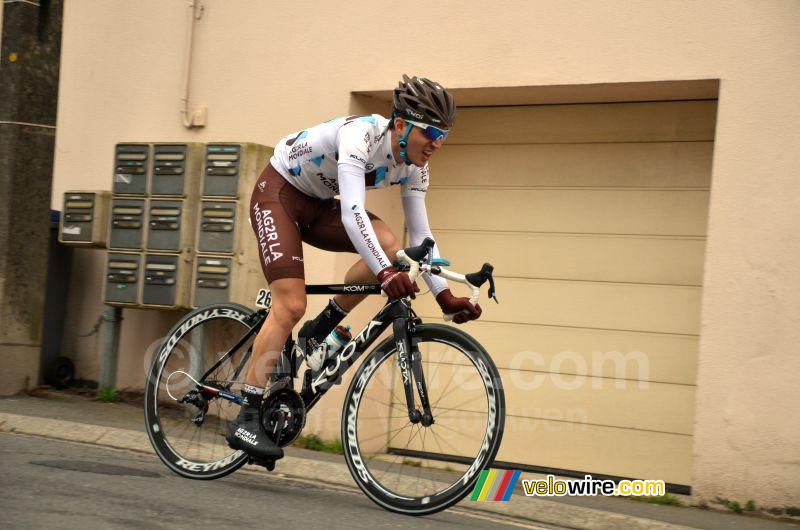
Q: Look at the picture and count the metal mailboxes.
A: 10